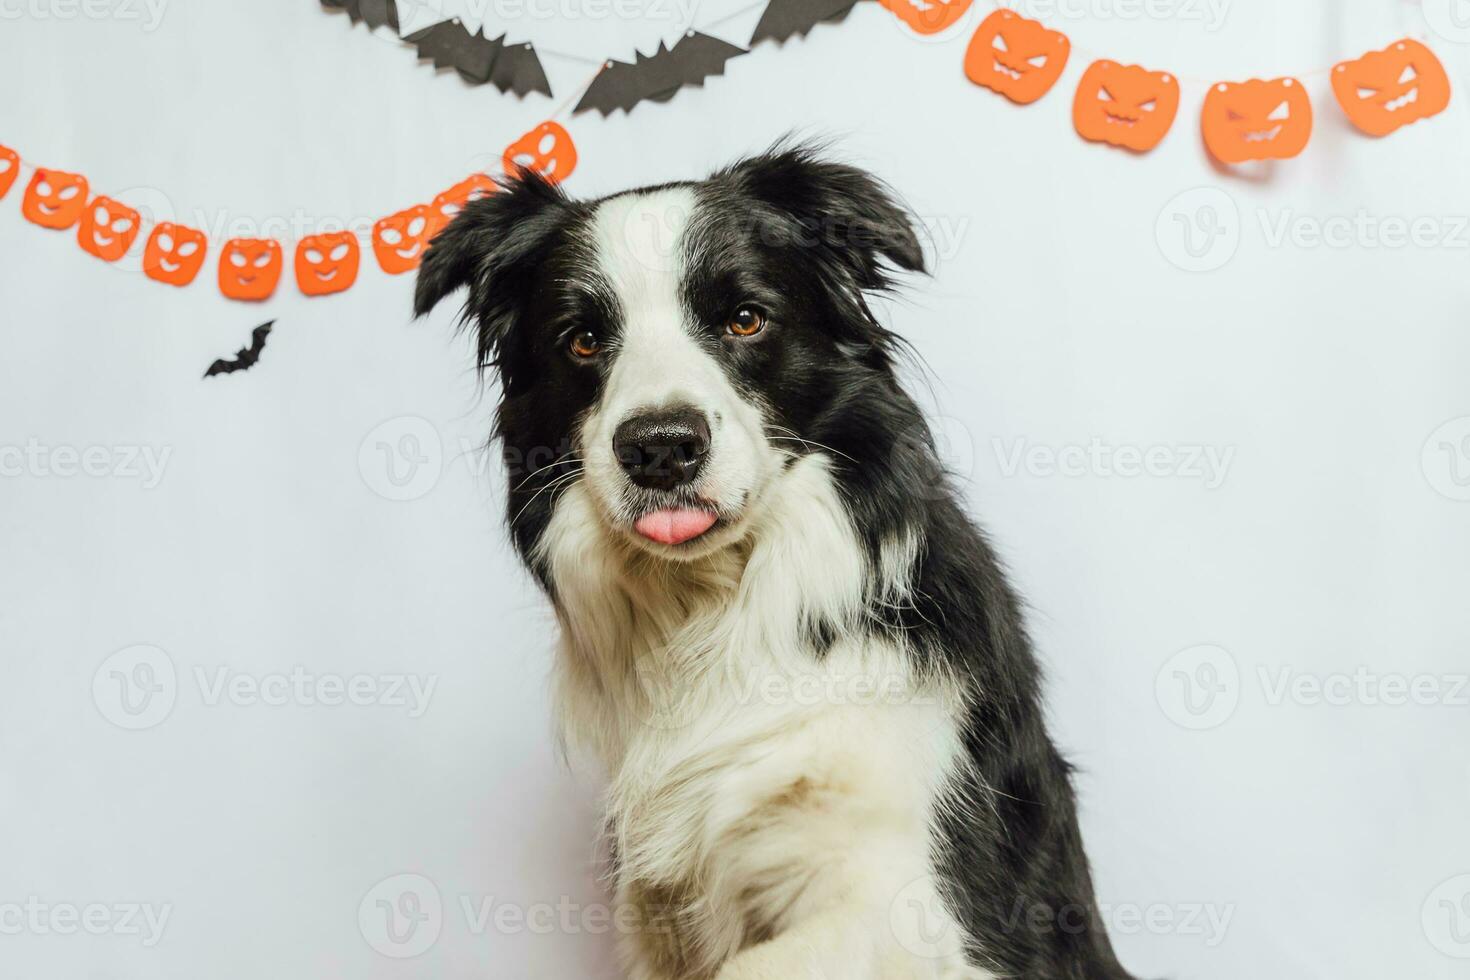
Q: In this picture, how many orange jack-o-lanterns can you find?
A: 14